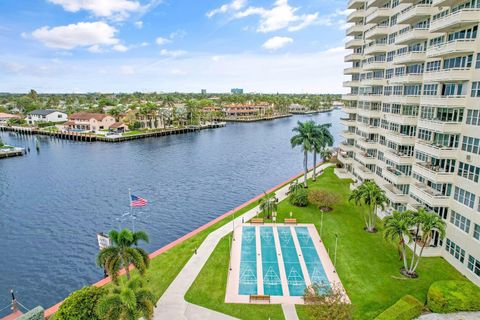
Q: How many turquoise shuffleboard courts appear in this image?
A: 4